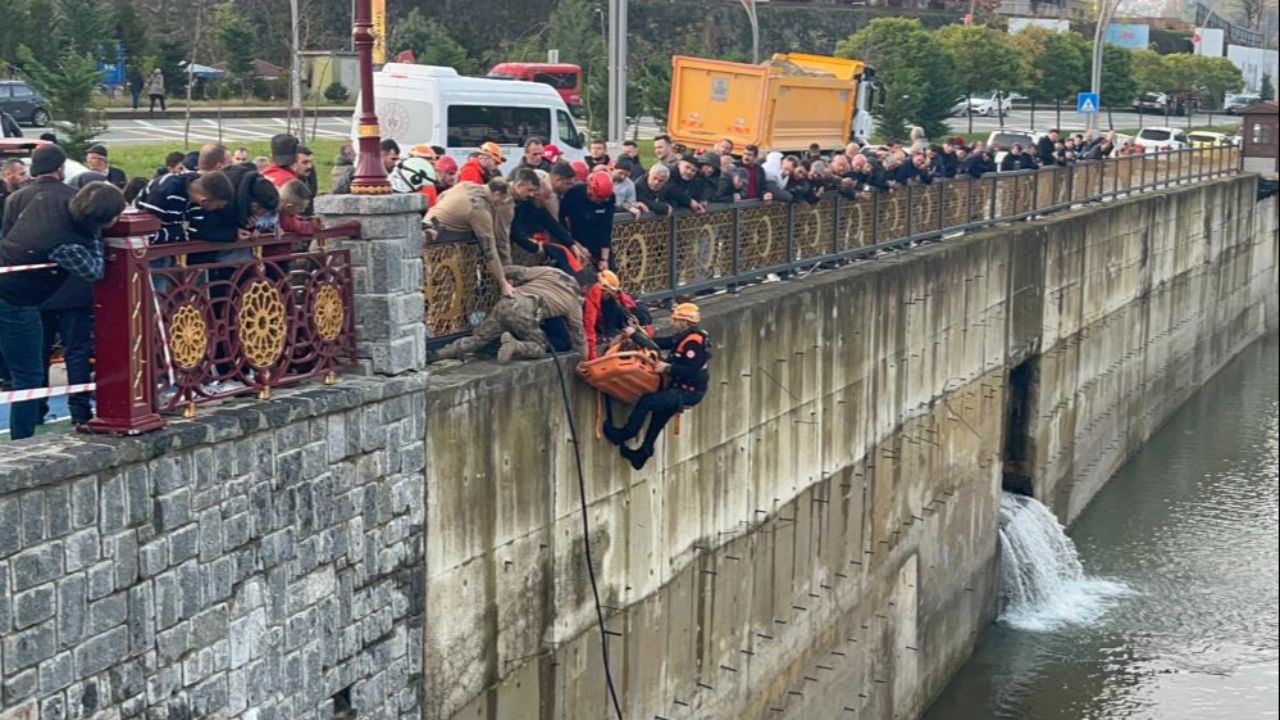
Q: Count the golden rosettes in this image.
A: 3